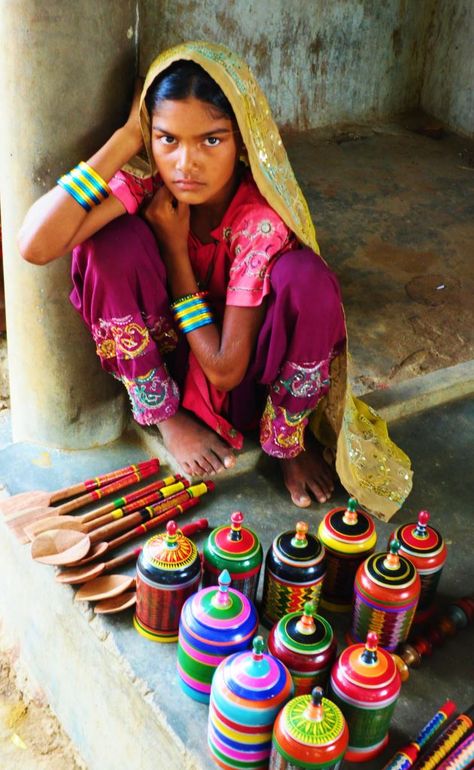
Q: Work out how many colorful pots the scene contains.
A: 11